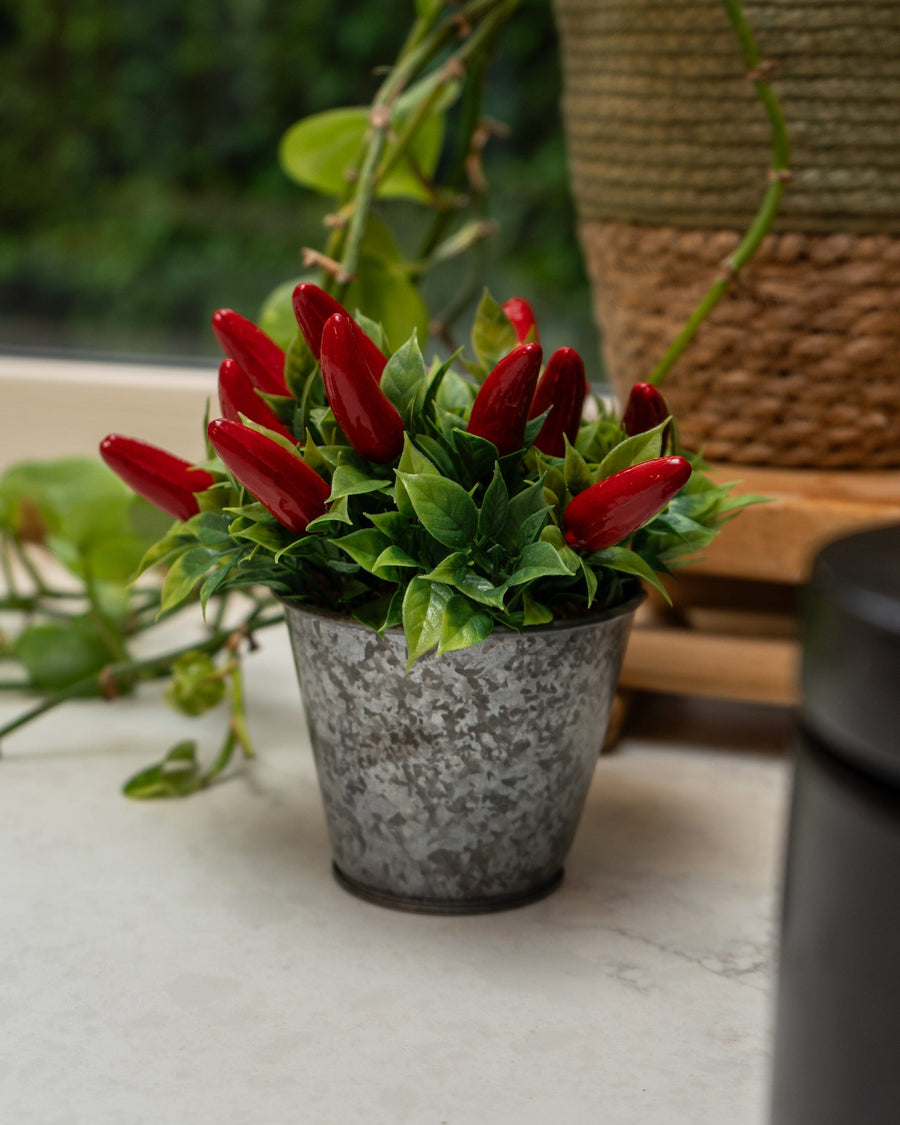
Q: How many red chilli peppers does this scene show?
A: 11